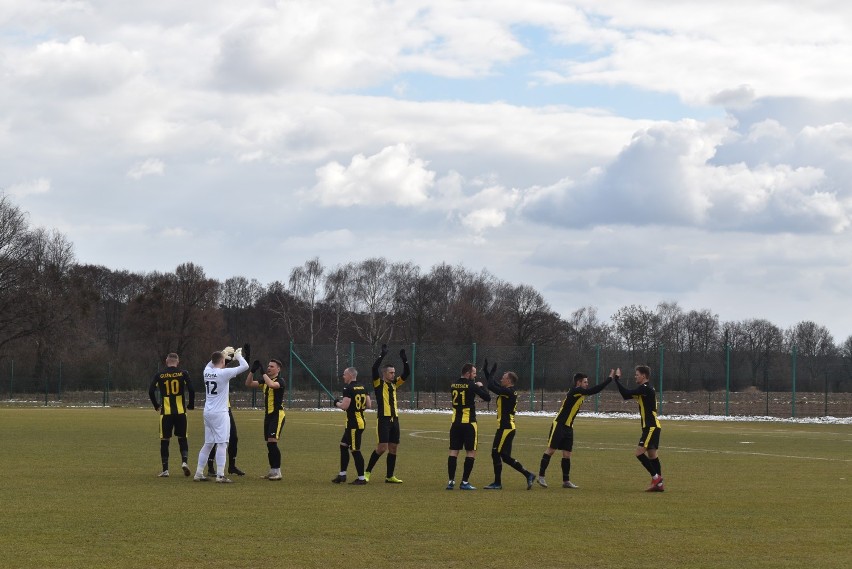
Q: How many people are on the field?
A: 10